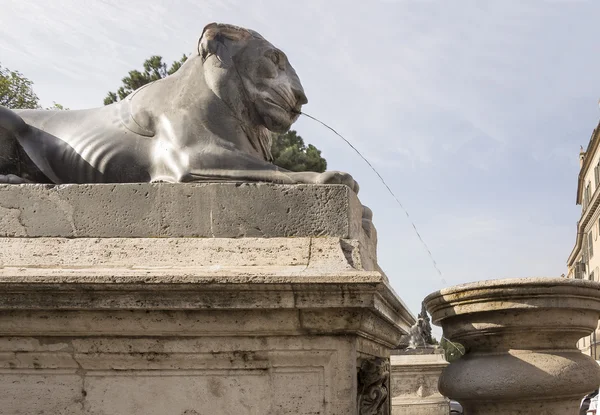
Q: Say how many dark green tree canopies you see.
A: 2